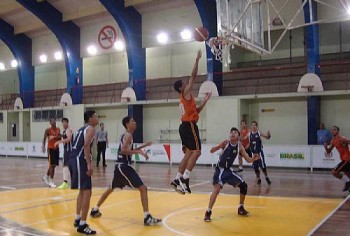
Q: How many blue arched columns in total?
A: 5